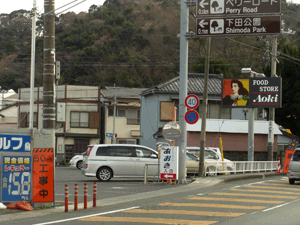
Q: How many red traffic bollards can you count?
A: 4